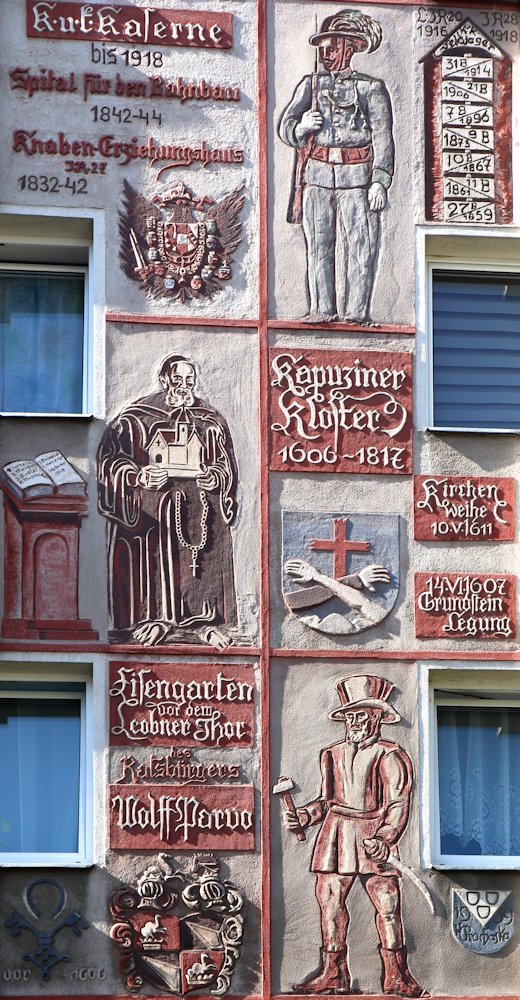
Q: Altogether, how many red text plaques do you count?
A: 6